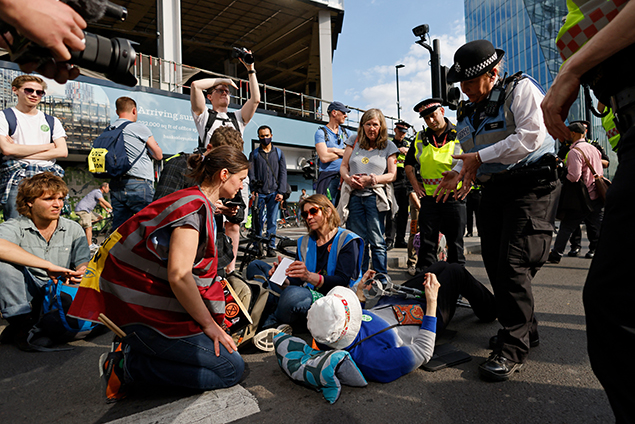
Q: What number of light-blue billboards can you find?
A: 1